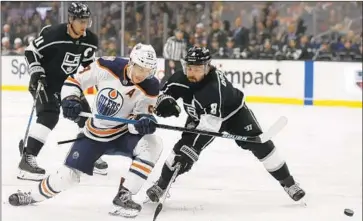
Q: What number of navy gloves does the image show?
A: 2